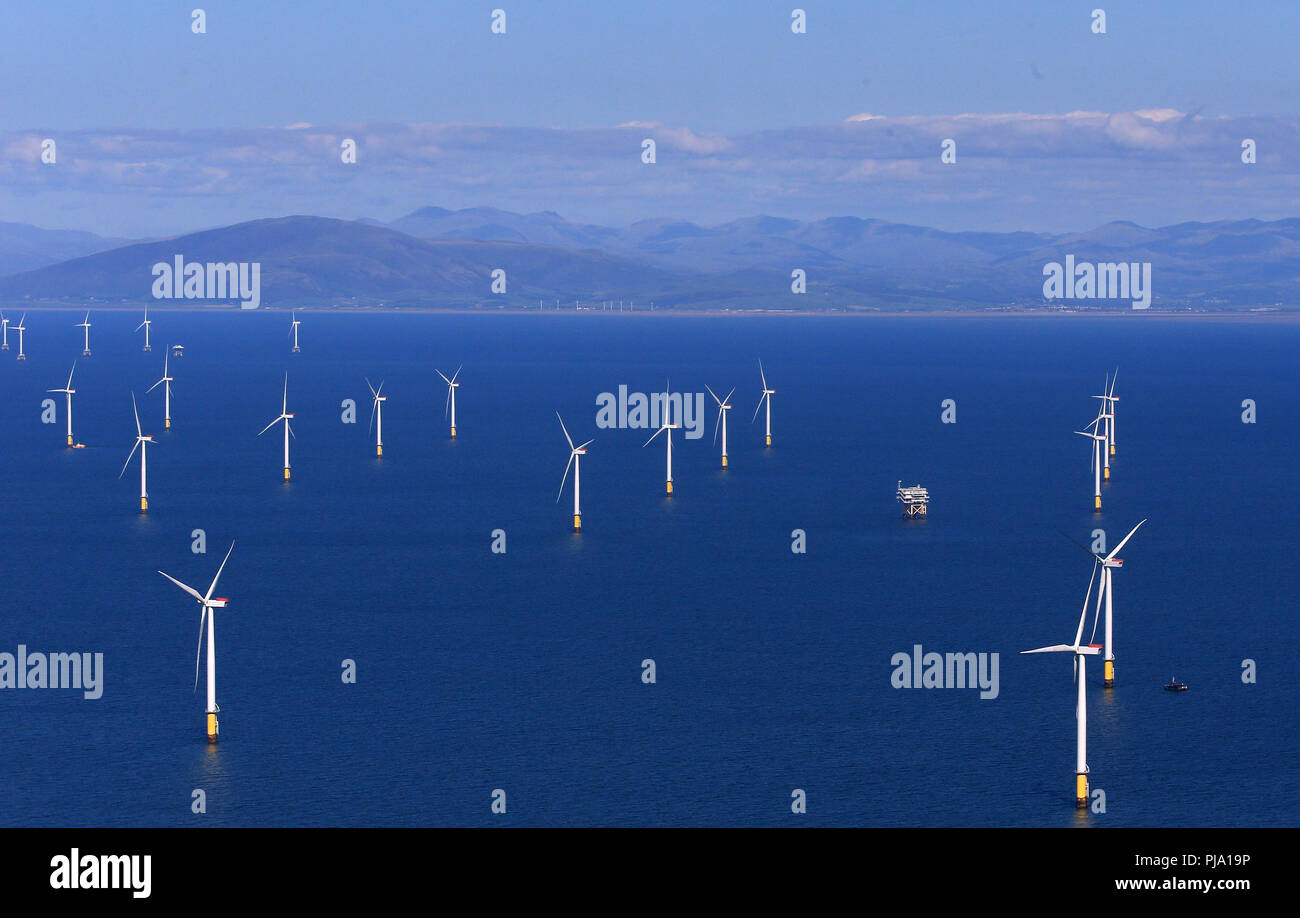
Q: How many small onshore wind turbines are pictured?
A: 8